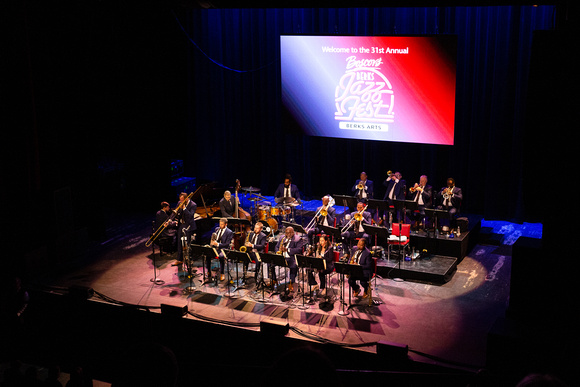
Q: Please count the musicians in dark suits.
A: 15